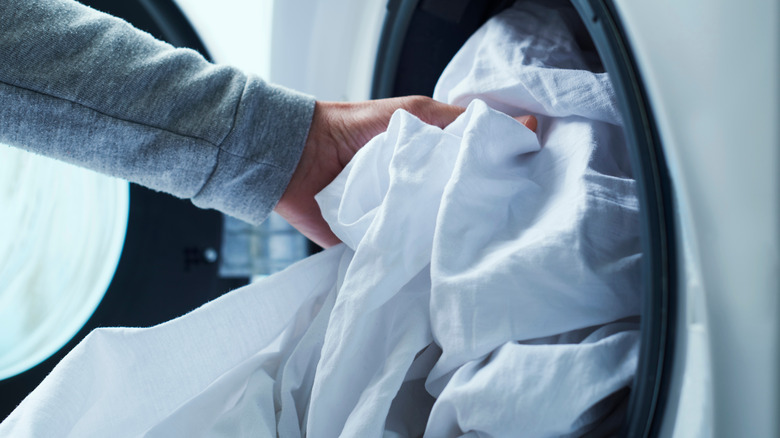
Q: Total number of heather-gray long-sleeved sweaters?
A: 1